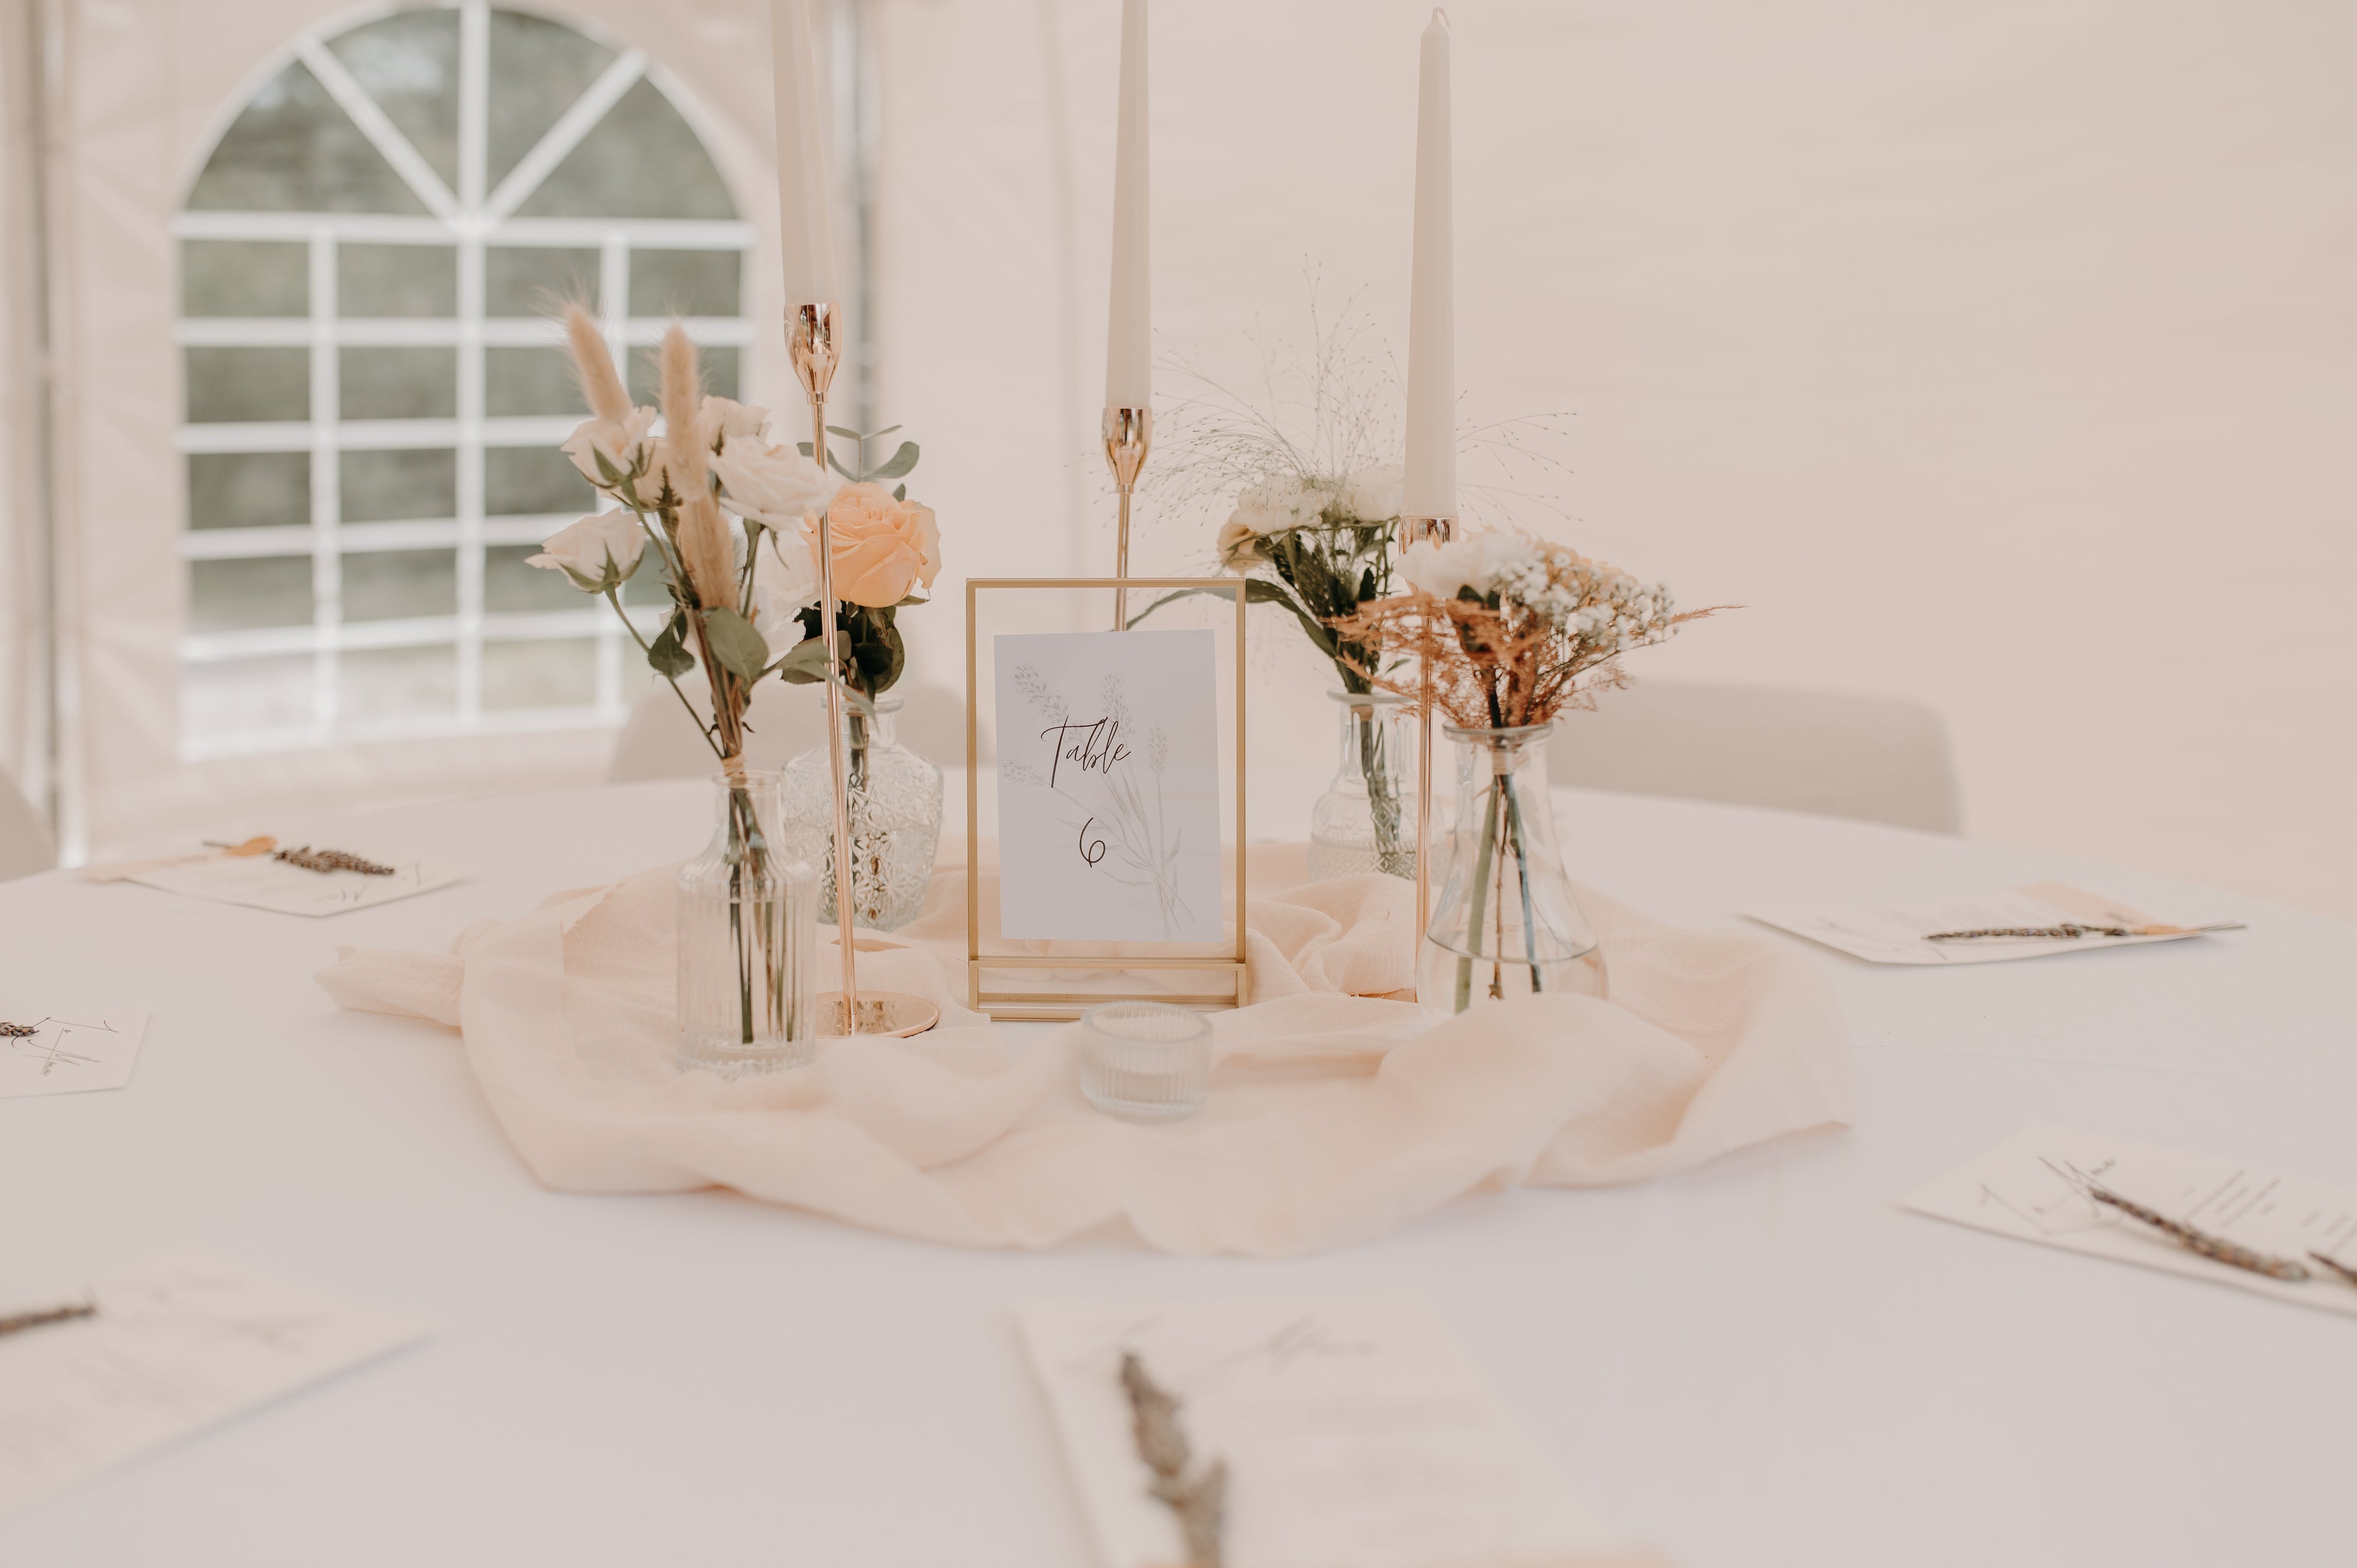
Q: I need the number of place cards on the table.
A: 6